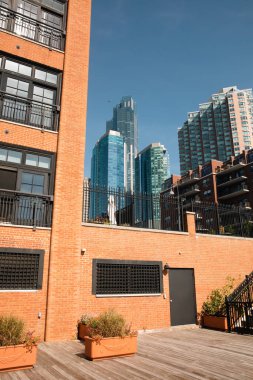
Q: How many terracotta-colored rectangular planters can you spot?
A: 4